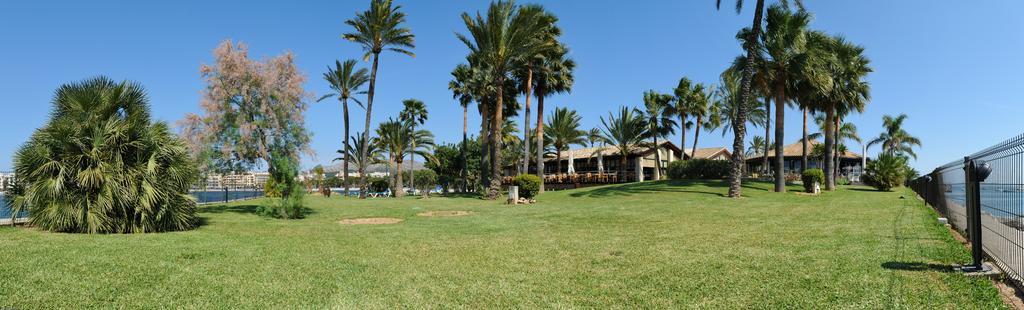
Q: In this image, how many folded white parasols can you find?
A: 2